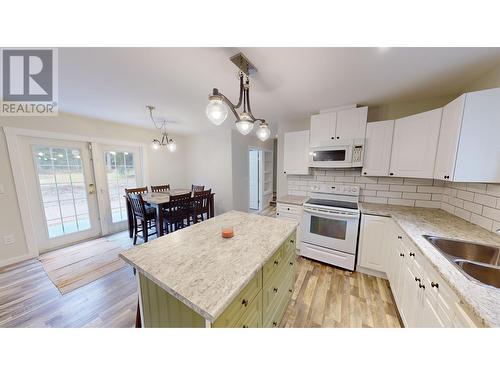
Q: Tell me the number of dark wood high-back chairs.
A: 6